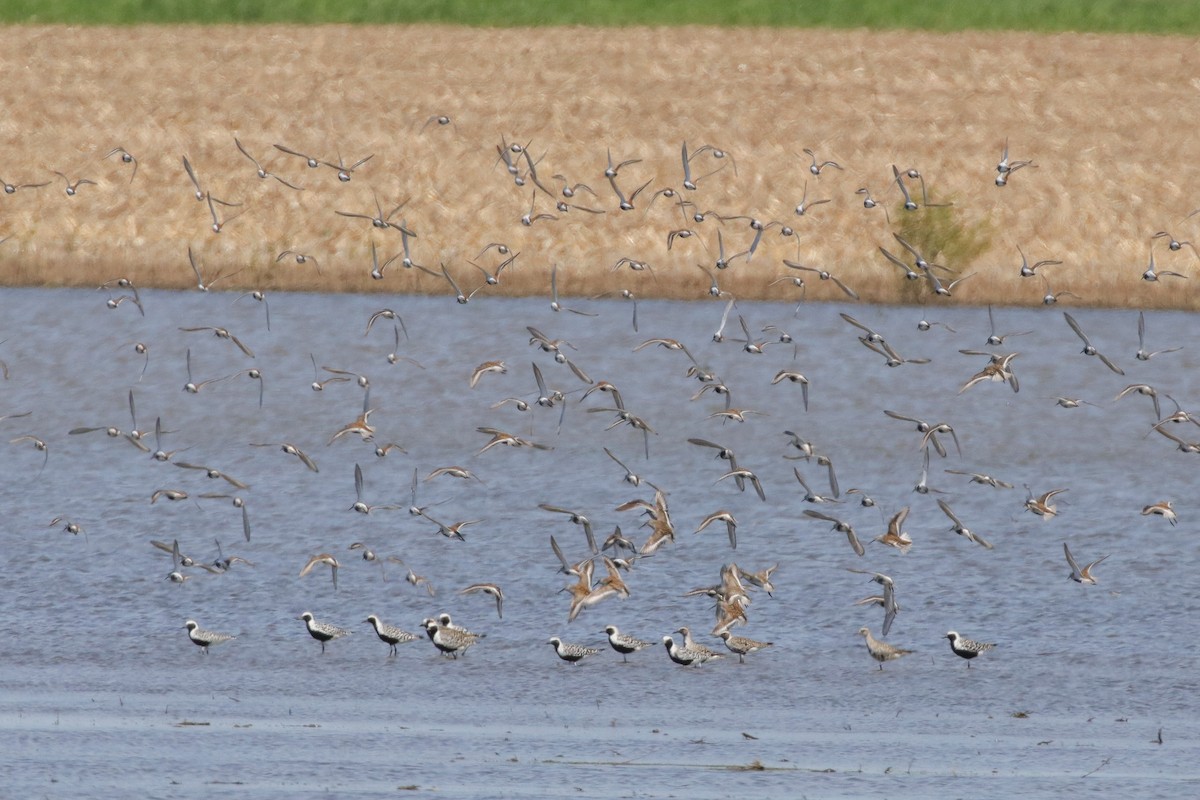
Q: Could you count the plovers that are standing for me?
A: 13